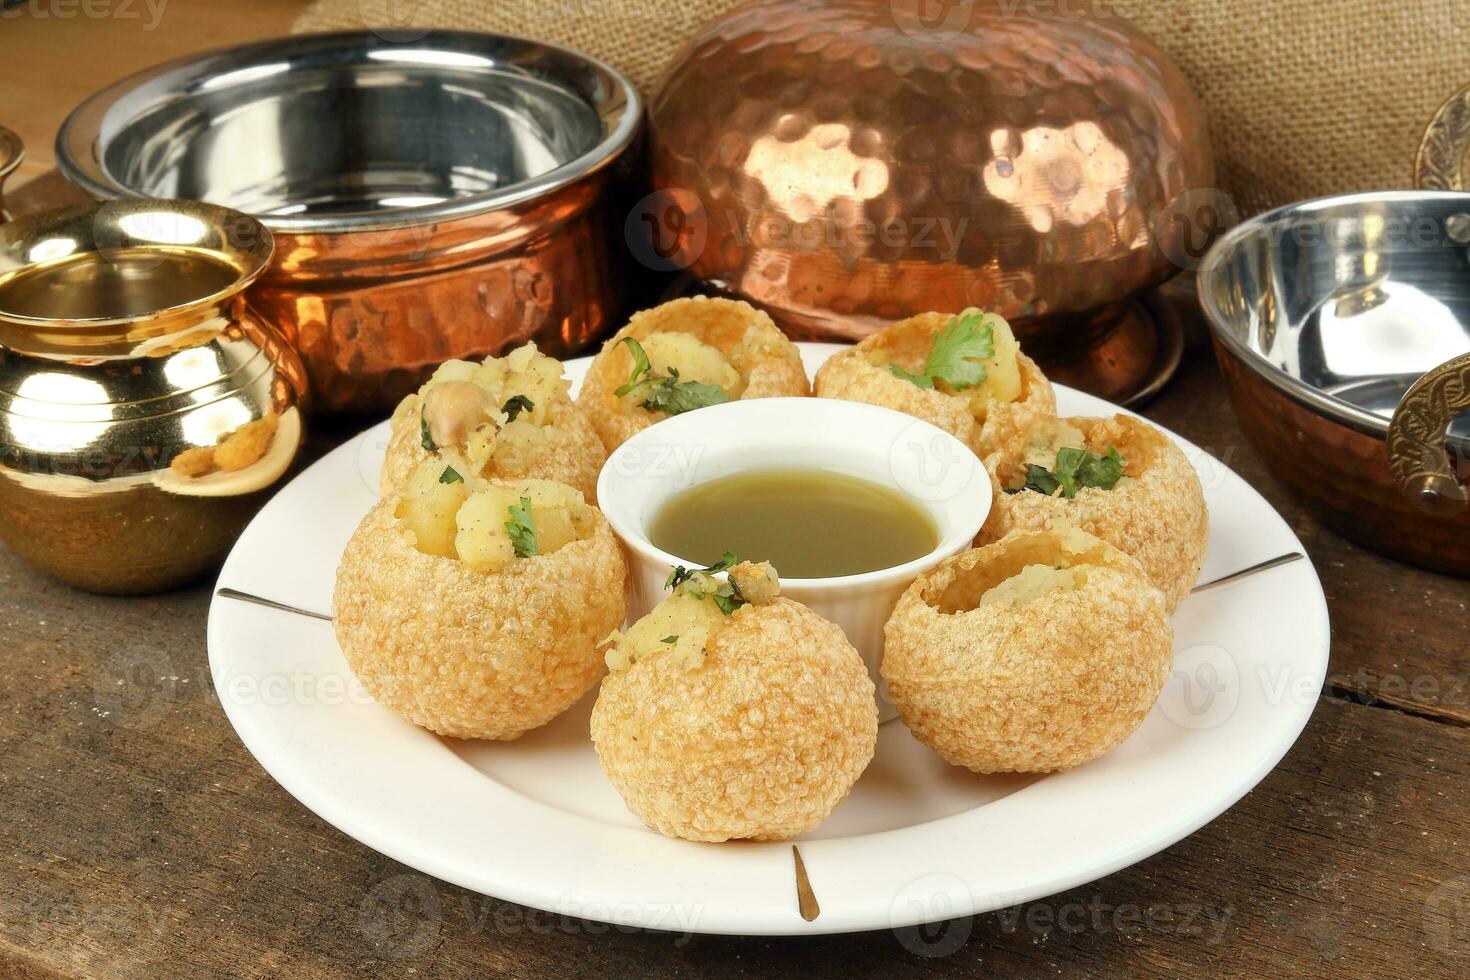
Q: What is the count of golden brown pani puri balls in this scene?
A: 7